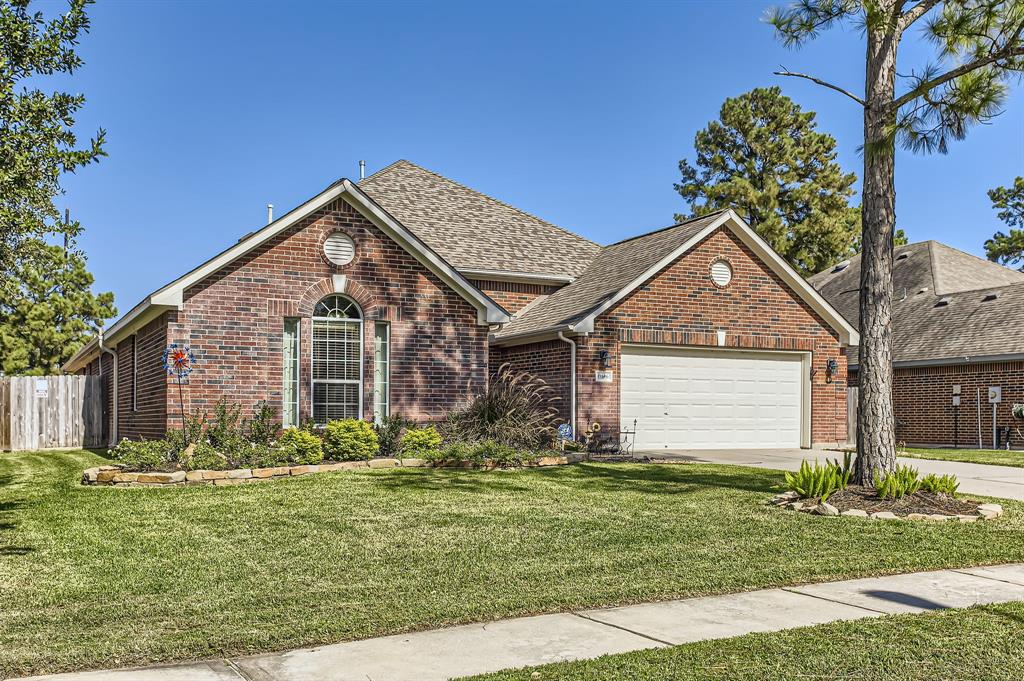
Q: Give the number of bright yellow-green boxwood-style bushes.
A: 3